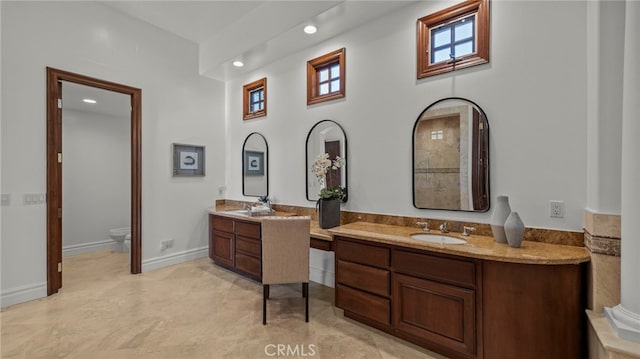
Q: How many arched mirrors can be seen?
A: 3